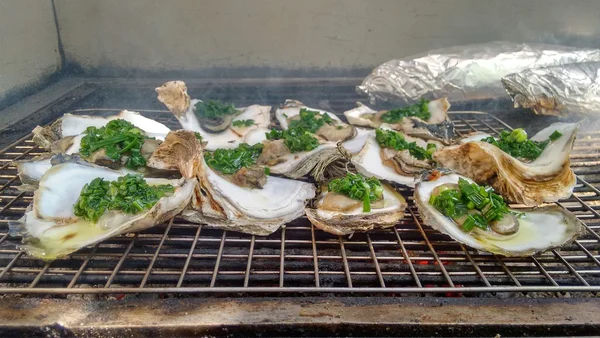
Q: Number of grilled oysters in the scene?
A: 11